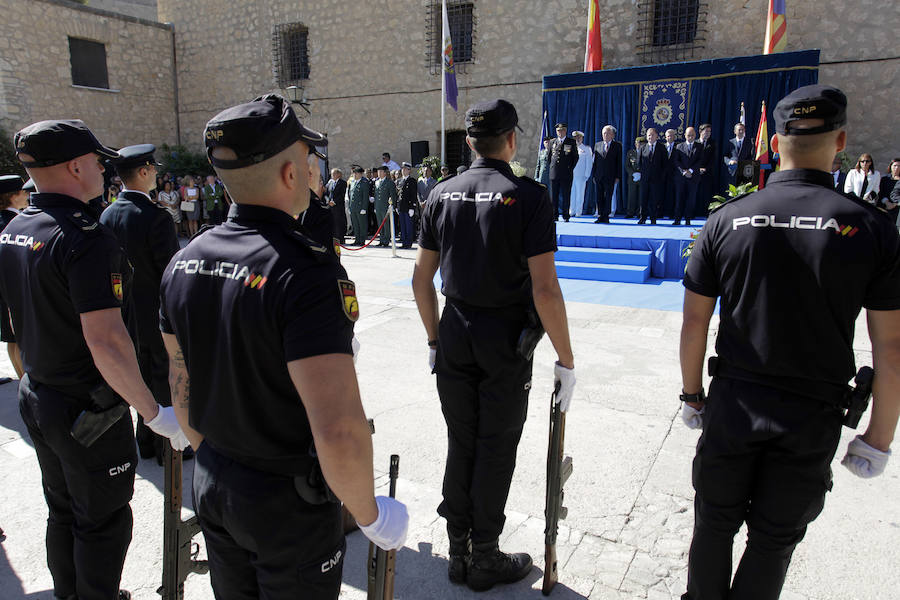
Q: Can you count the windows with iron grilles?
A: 3